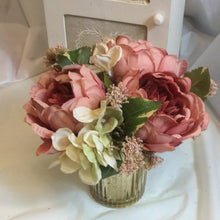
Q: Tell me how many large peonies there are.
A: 3